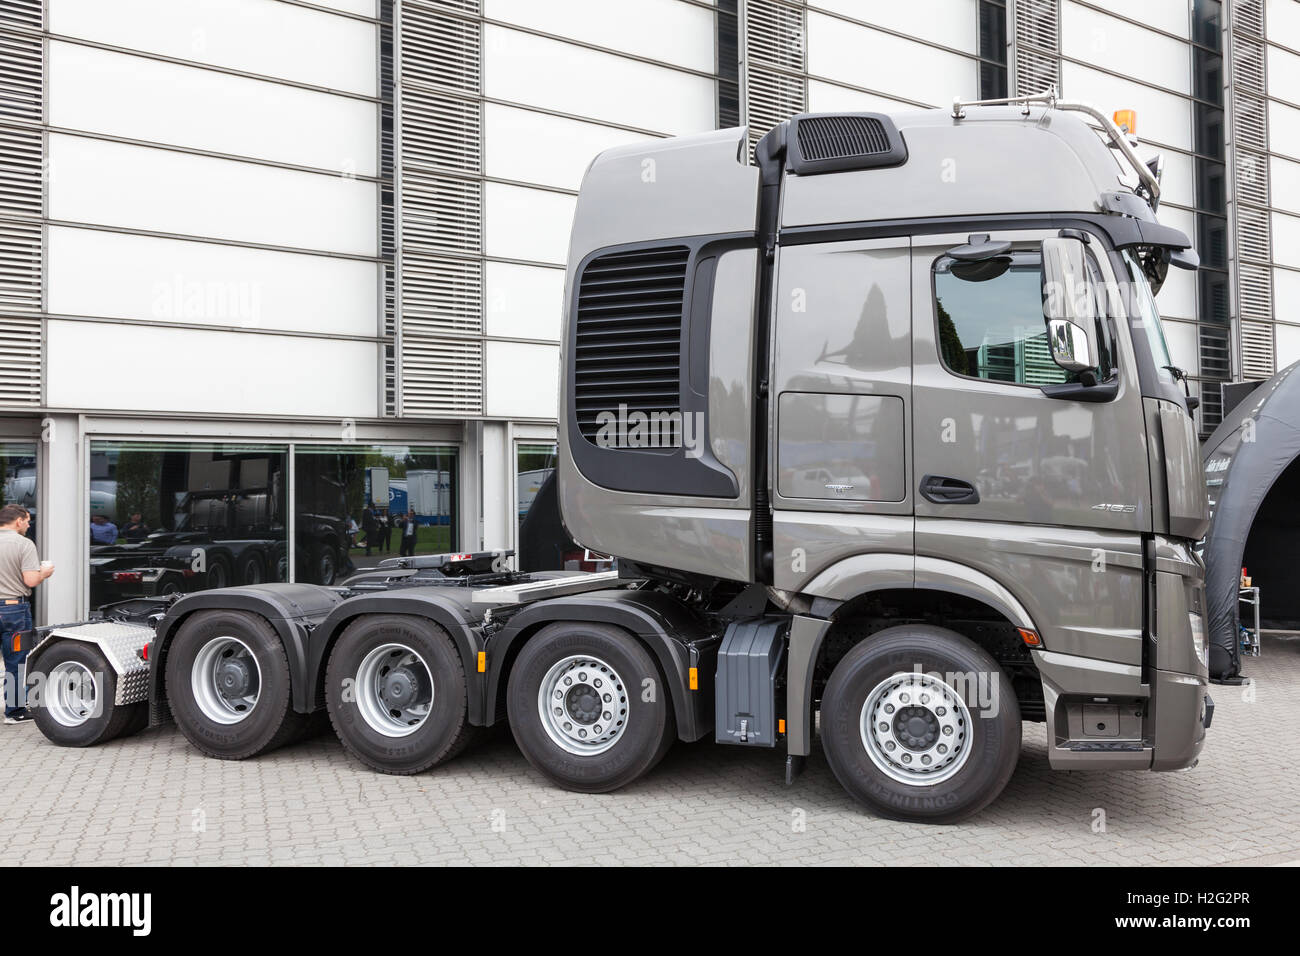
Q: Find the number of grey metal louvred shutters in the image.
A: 5